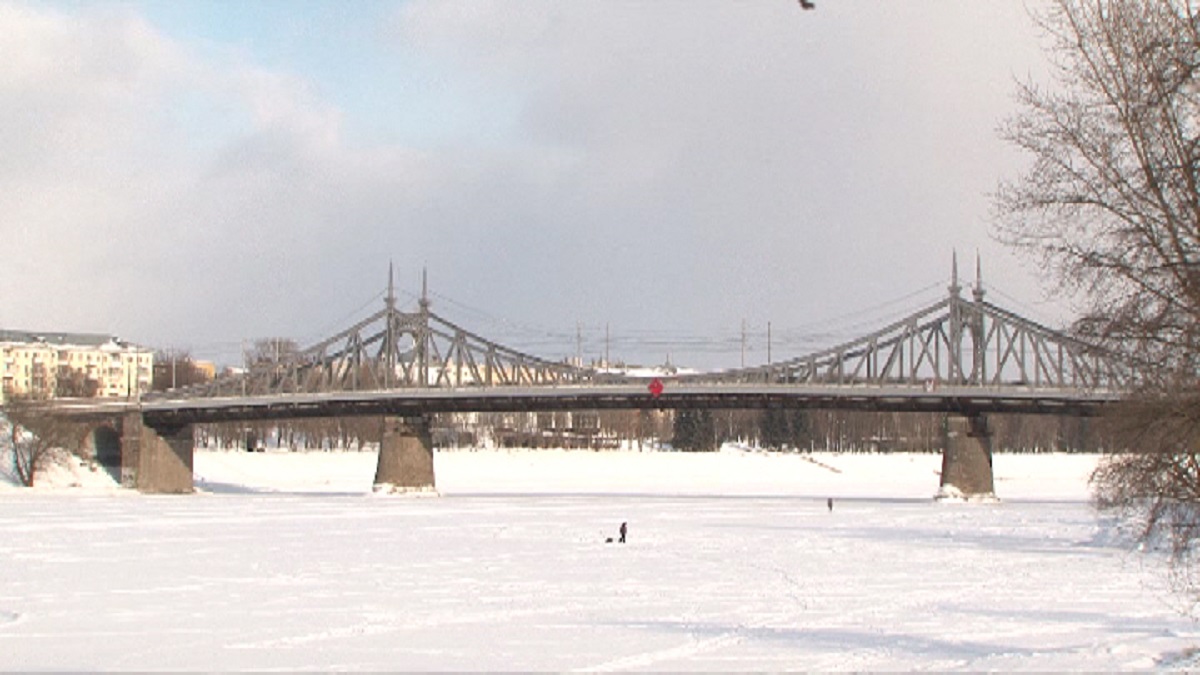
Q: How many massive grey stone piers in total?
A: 3